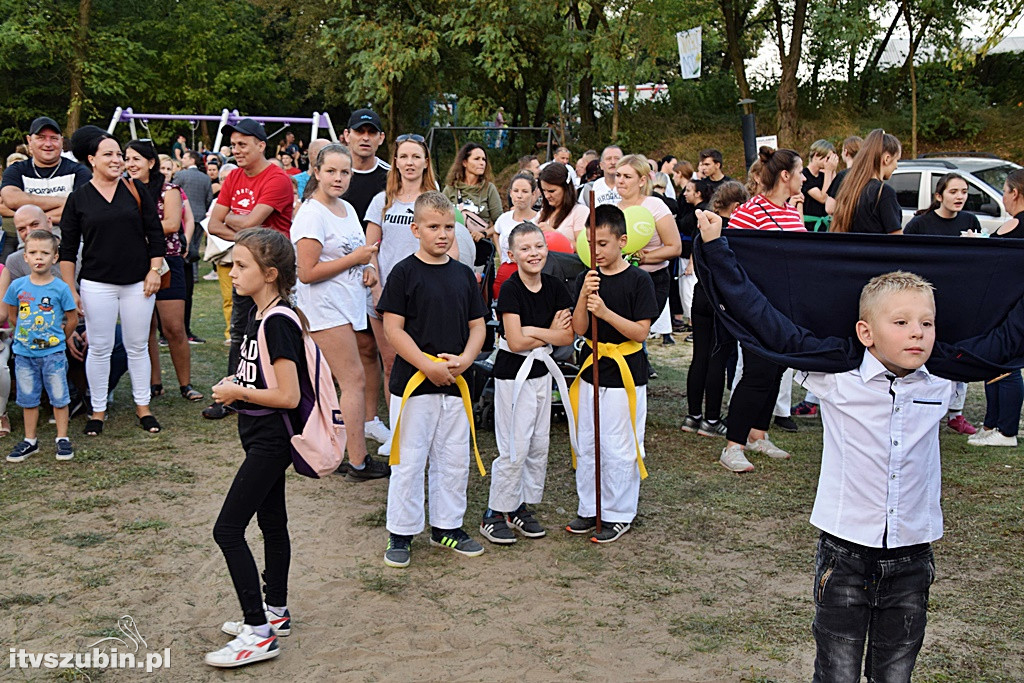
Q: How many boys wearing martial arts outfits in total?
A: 3